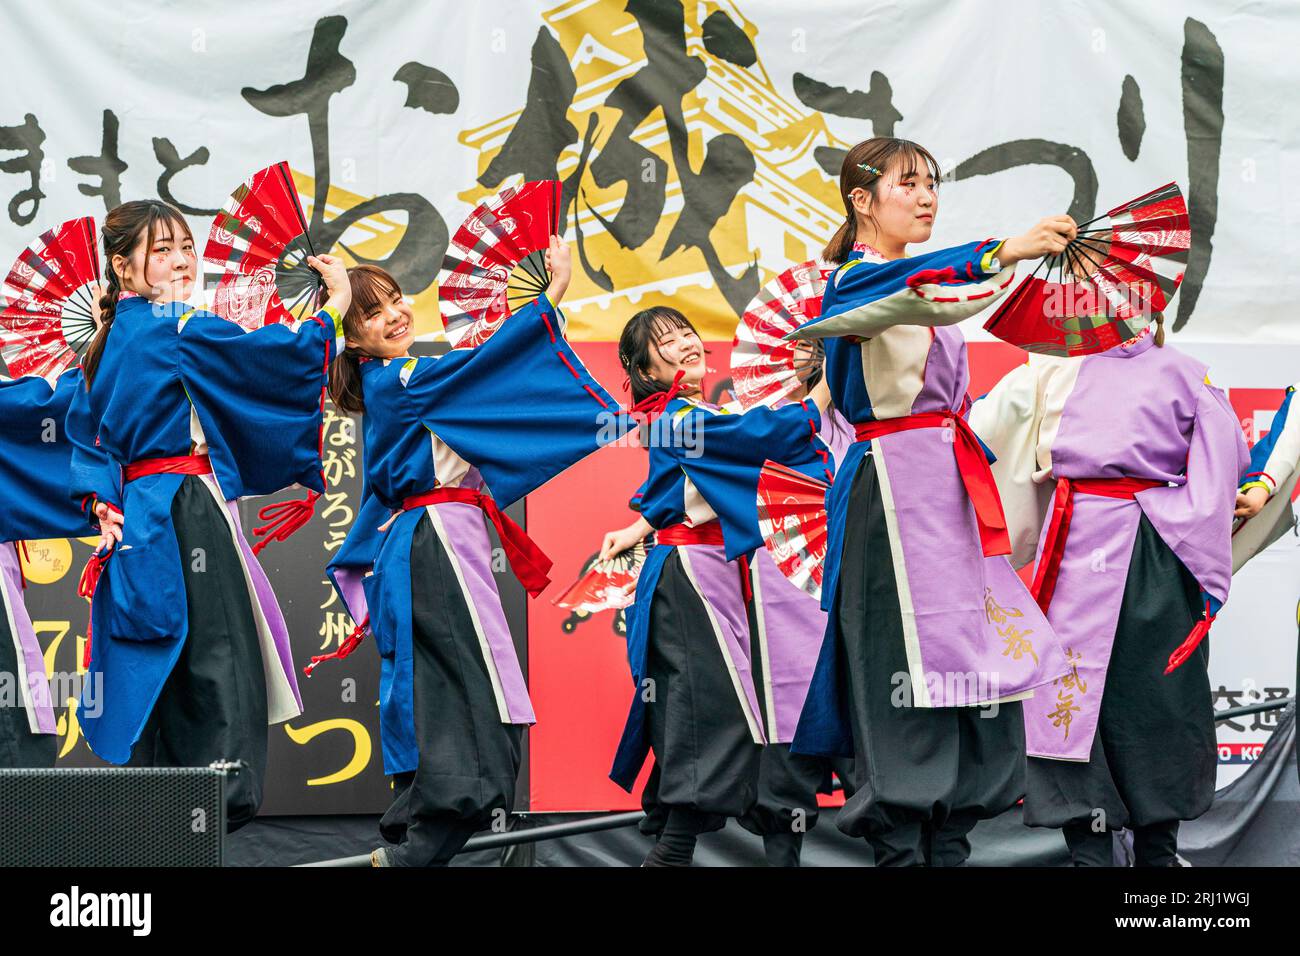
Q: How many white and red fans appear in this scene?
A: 7